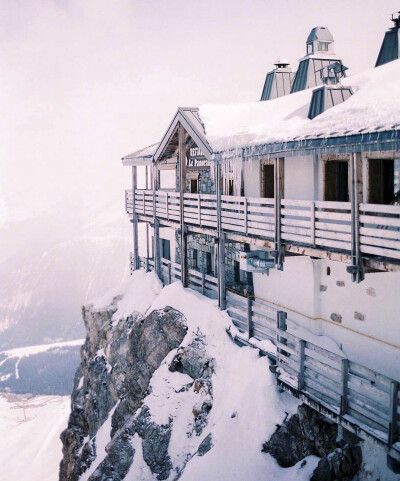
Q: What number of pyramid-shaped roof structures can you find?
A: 4